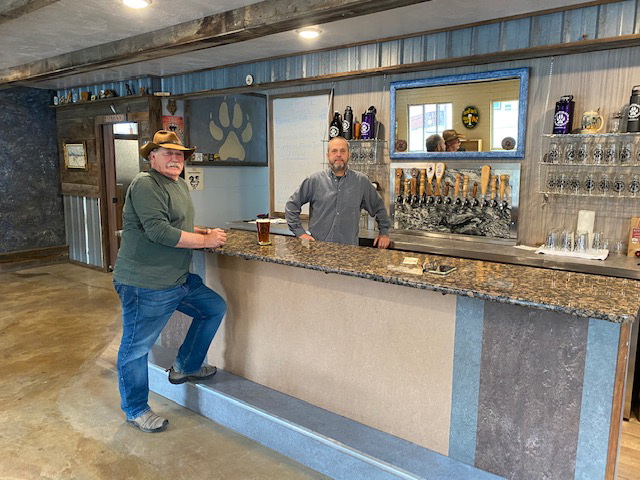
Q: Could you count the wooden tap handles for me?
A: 13